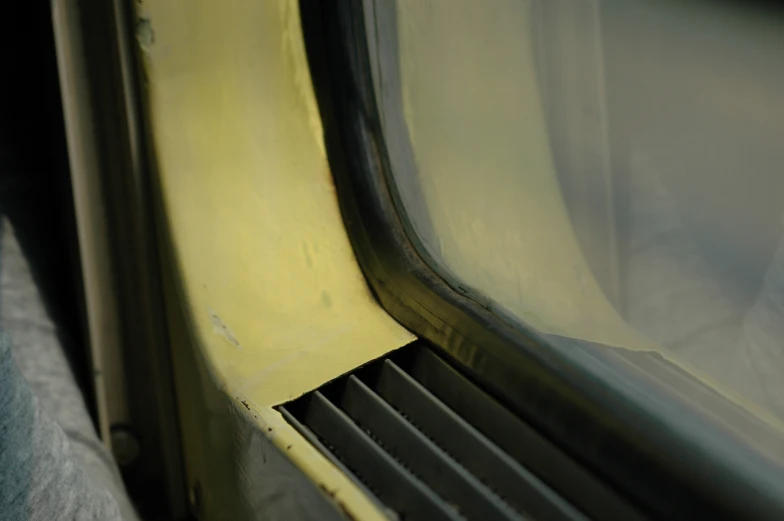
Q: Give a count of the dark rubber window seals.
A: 1